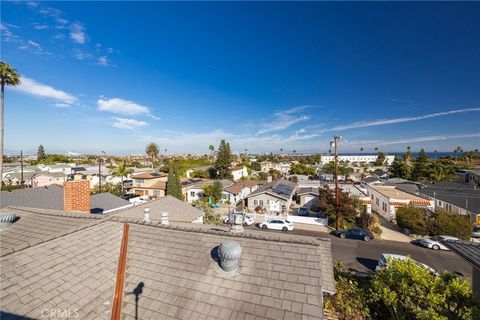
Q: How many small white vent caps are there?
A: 2